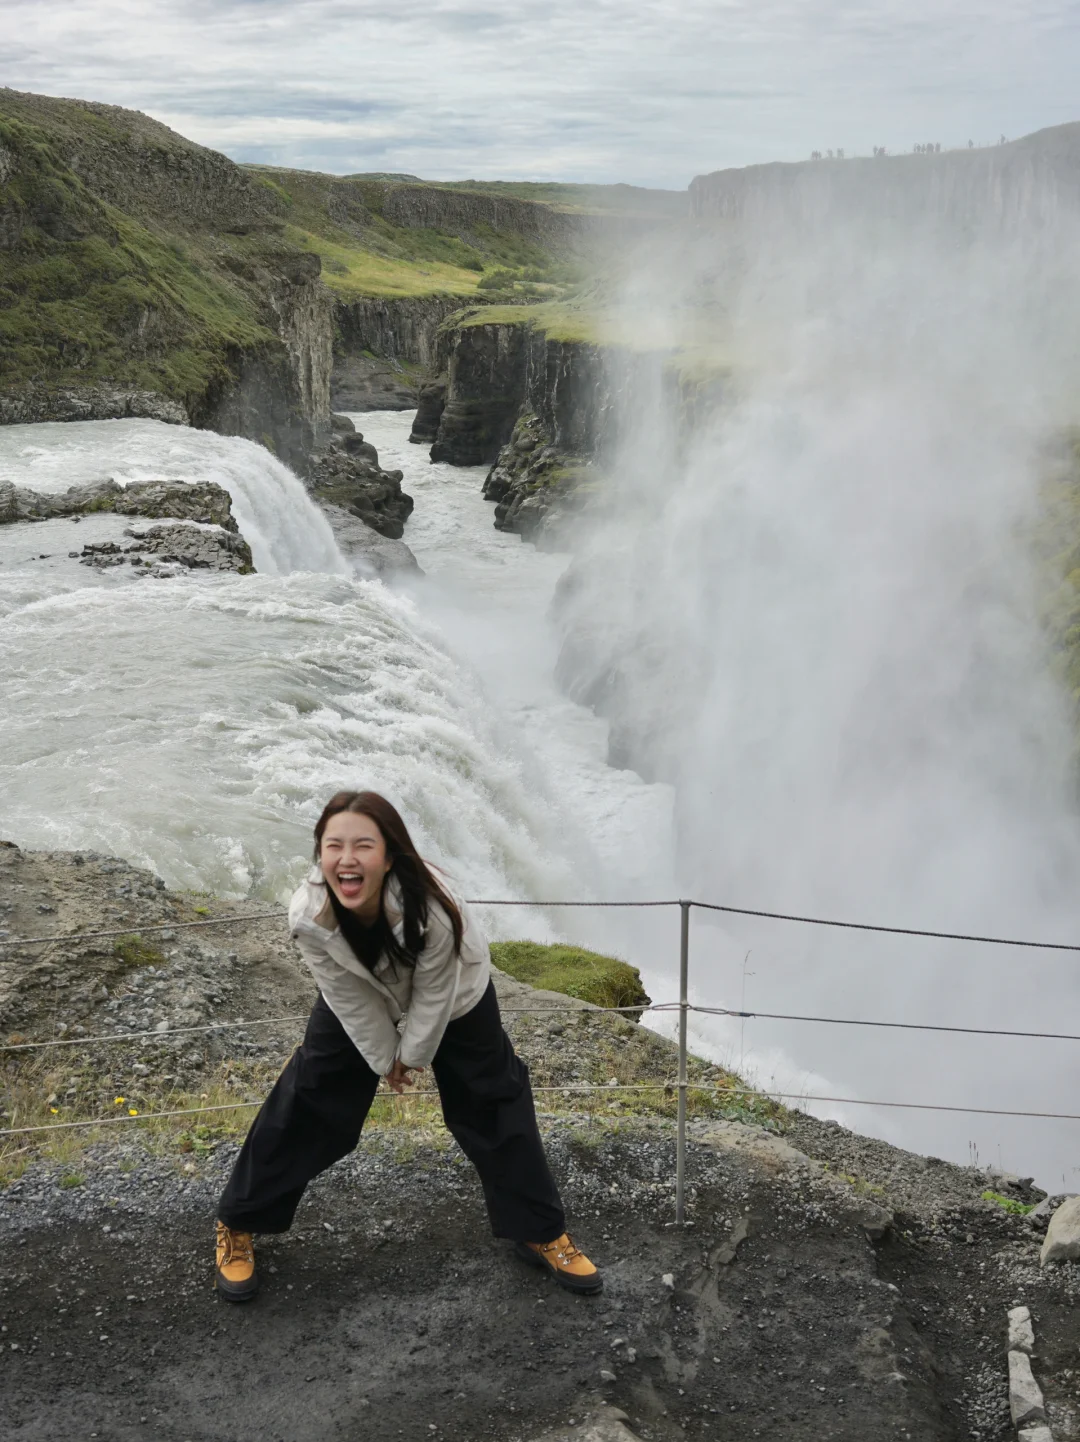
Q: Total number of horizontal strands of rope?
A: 3